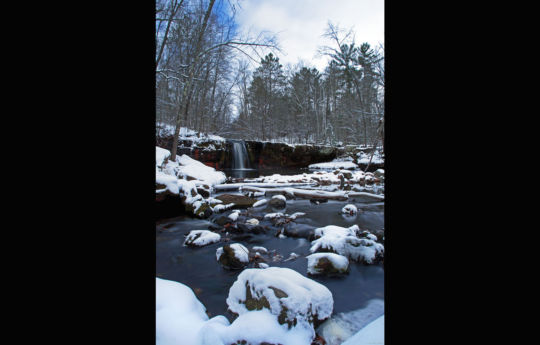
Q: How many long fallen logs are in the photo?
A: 2